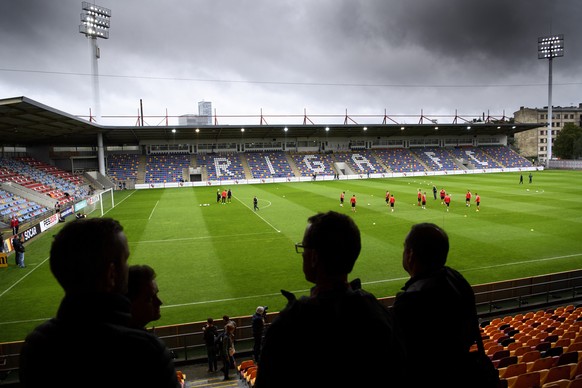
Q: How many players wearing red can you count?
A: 11